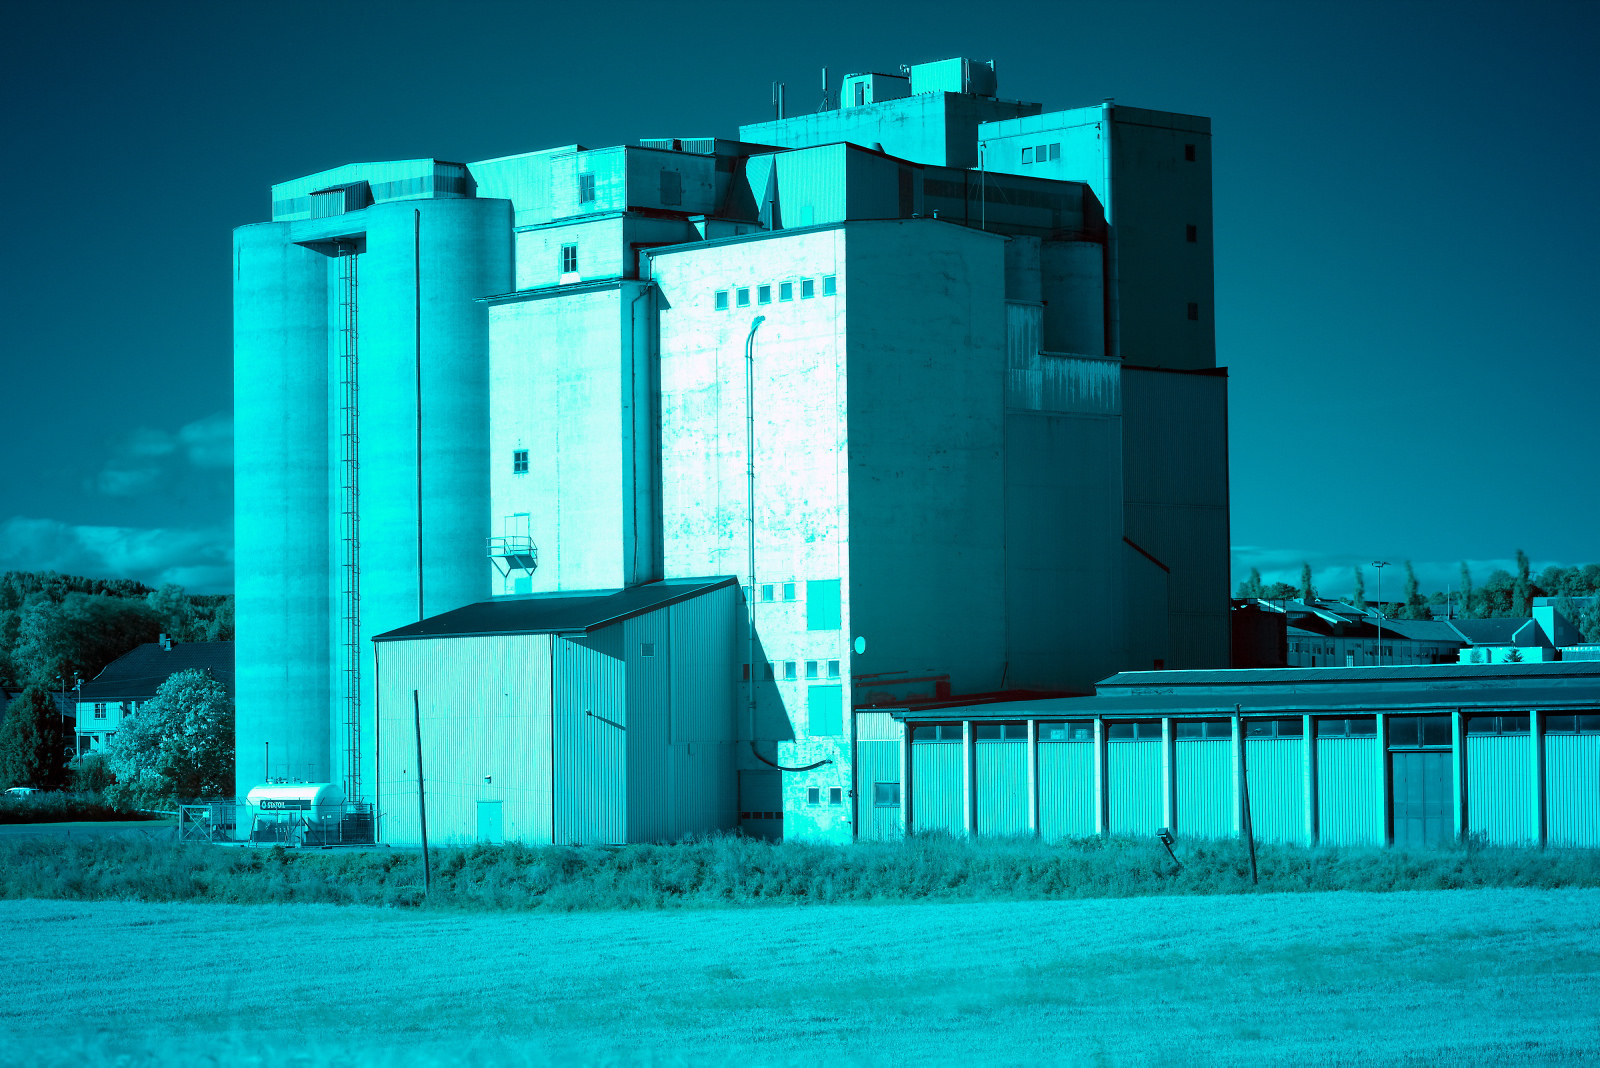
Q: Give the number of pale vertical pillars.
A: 10